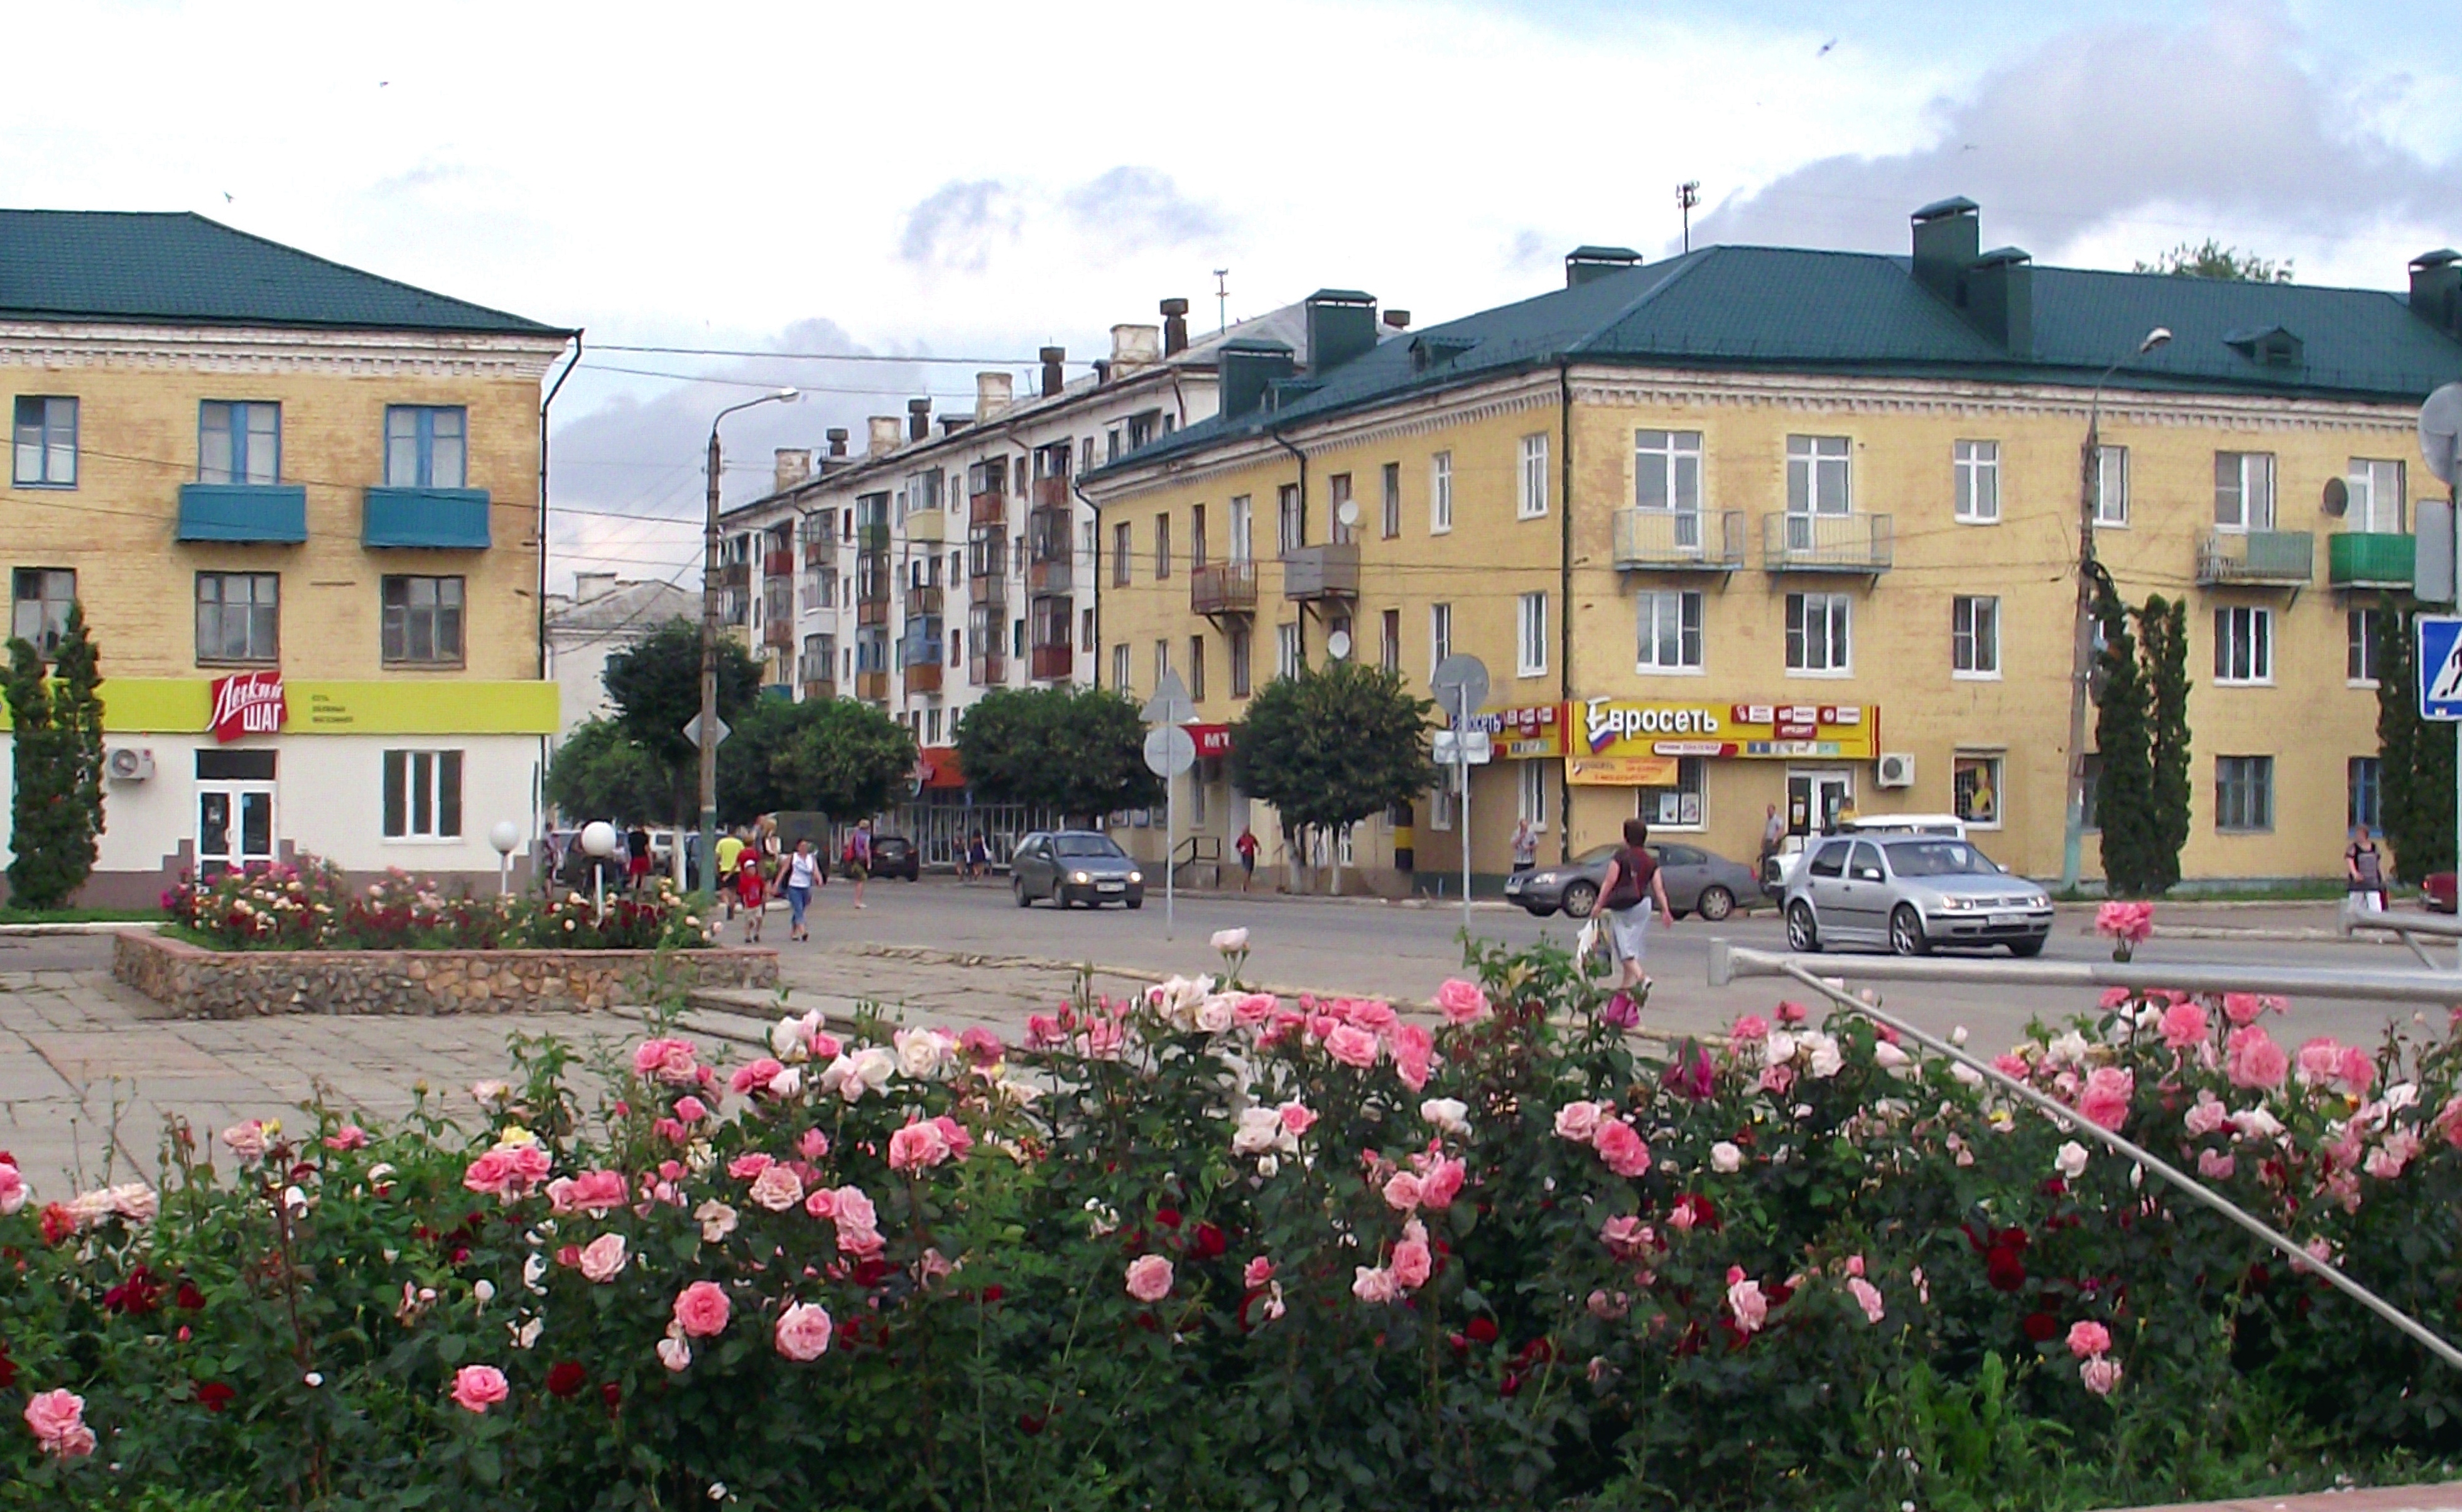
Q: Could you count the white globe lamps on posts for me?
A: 2